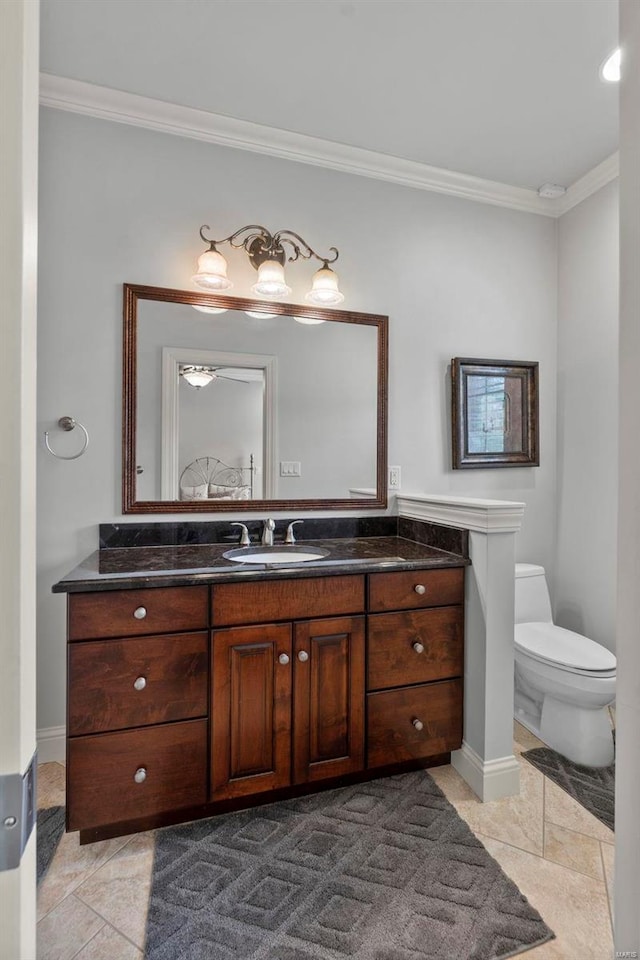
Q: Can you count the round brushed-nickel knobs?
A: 8